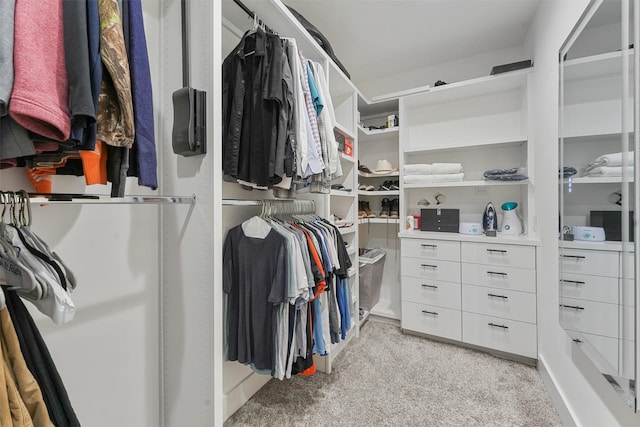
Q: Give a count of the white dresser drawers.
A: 8